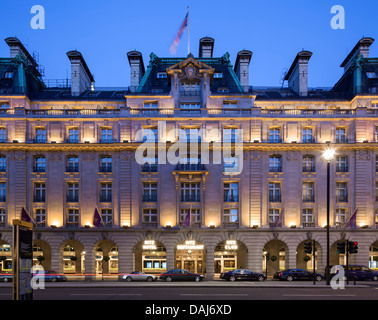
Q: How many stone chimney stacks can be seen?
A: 7